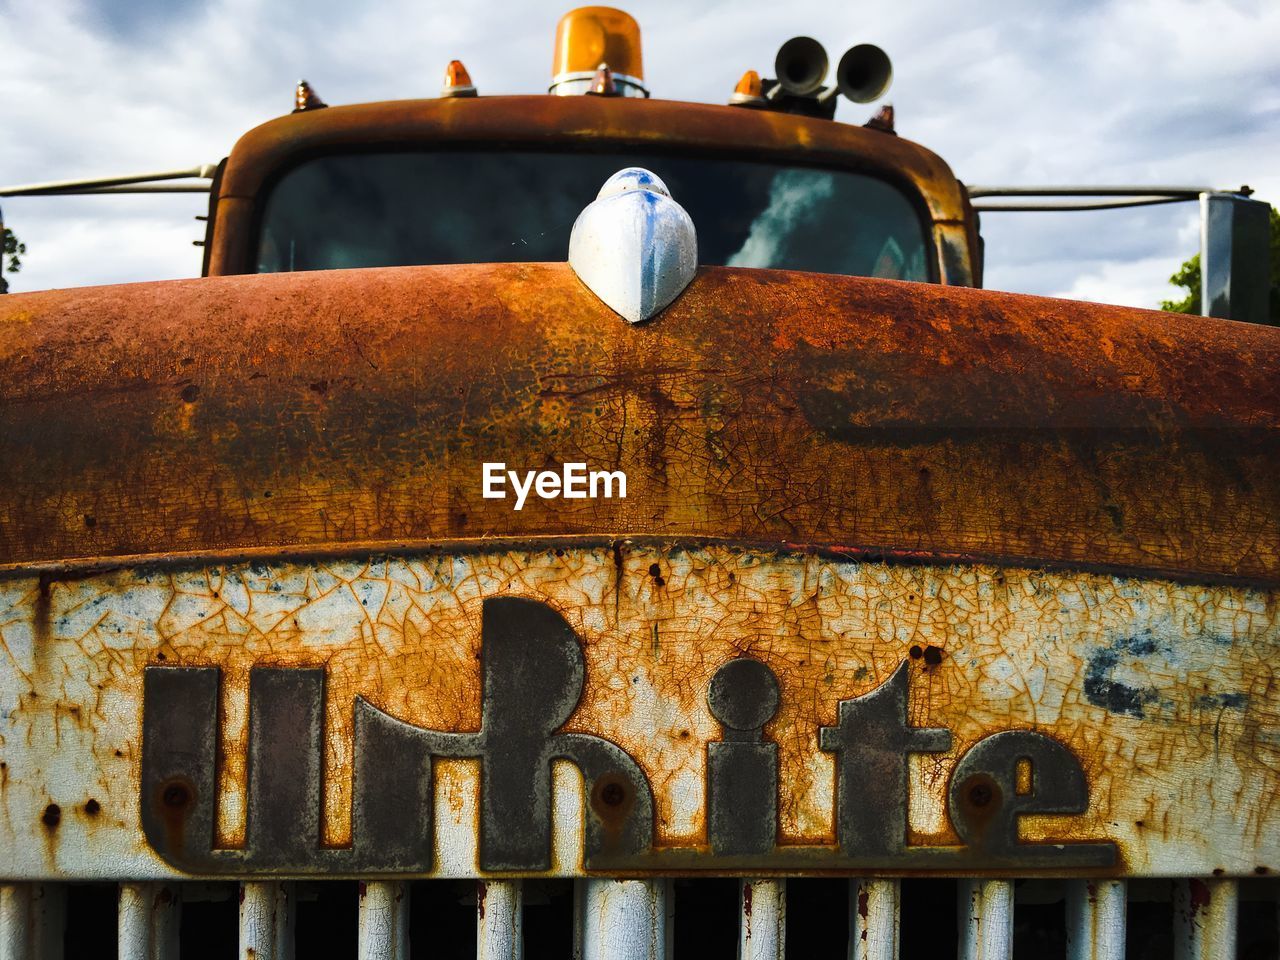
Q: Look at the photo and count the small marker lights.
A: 5